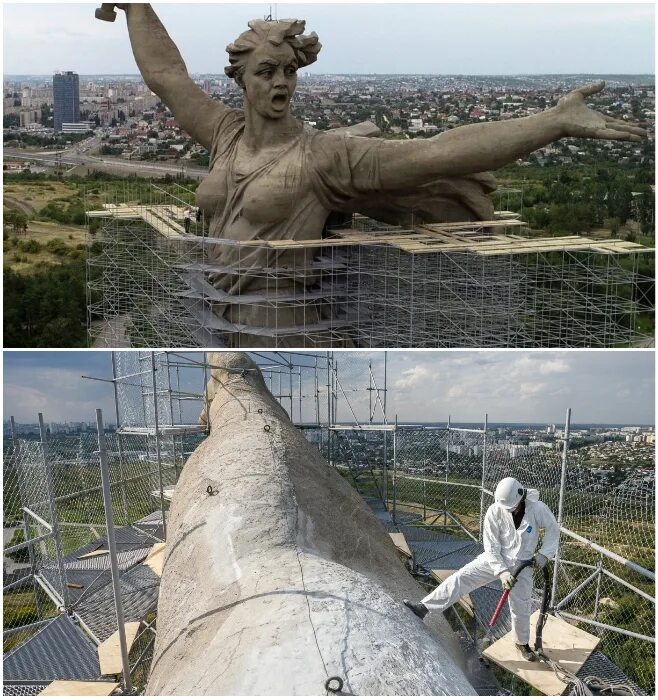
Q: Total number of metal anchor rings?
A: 4